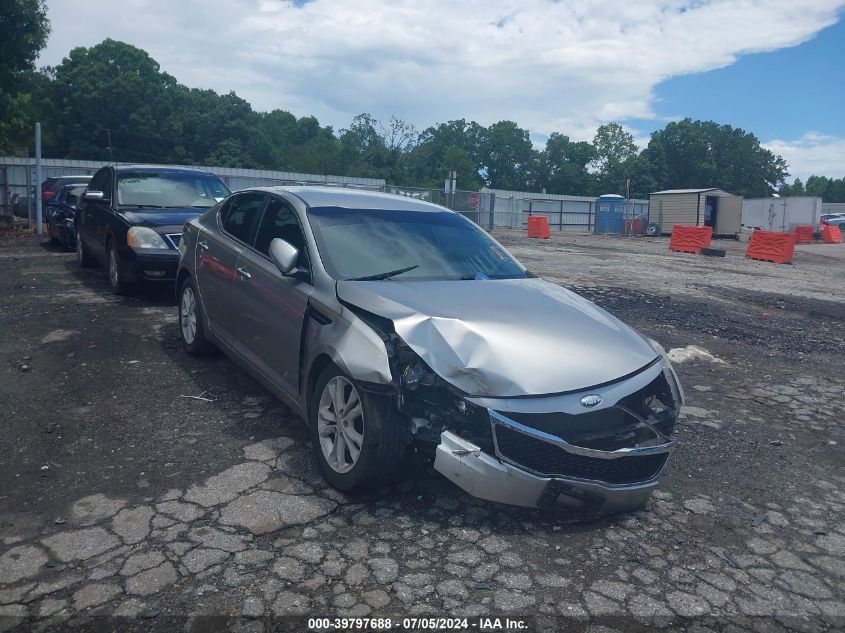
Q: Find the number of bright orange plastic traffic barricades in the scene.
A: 5